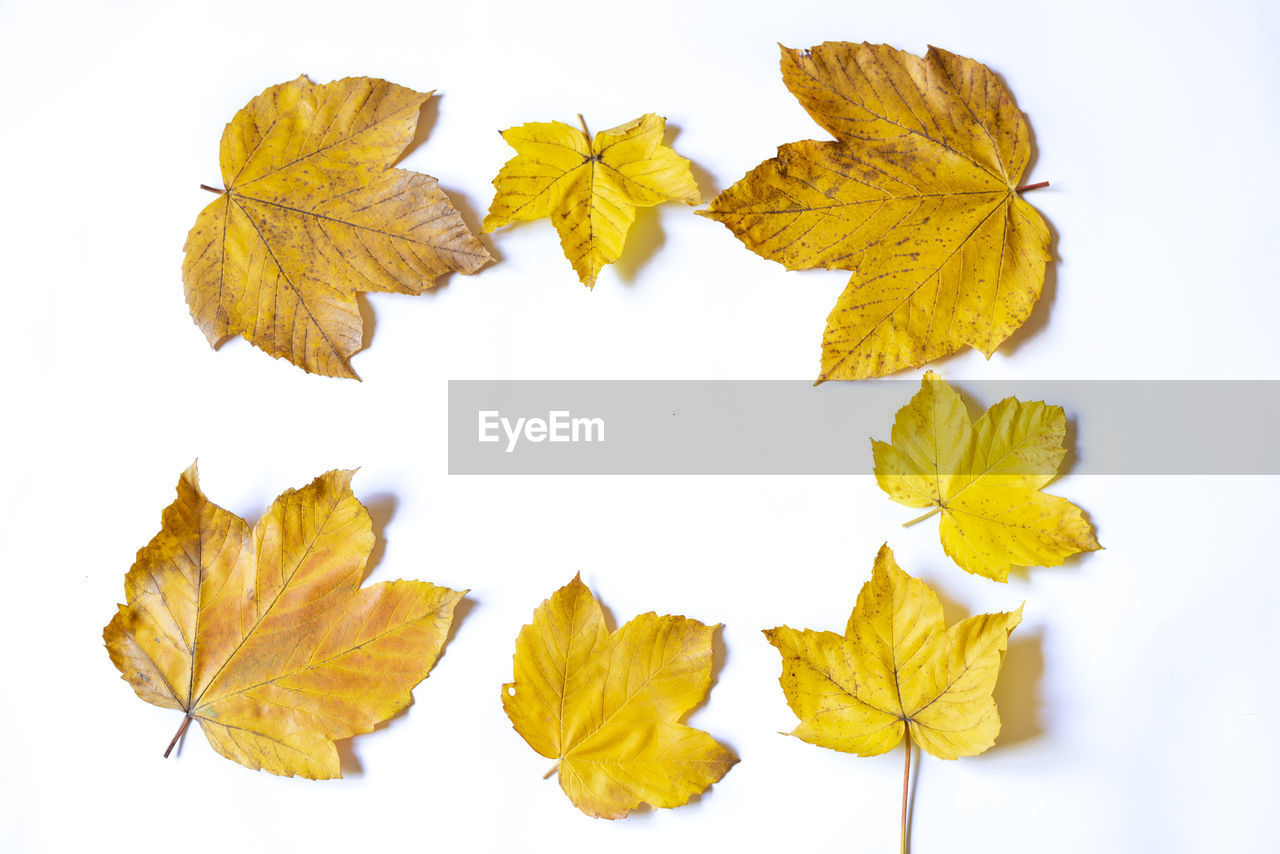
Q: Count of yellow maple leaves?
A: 7